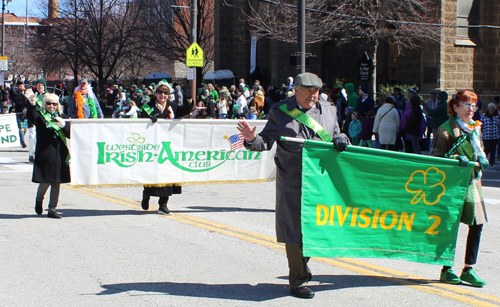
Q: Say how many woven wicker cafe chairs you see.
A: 0